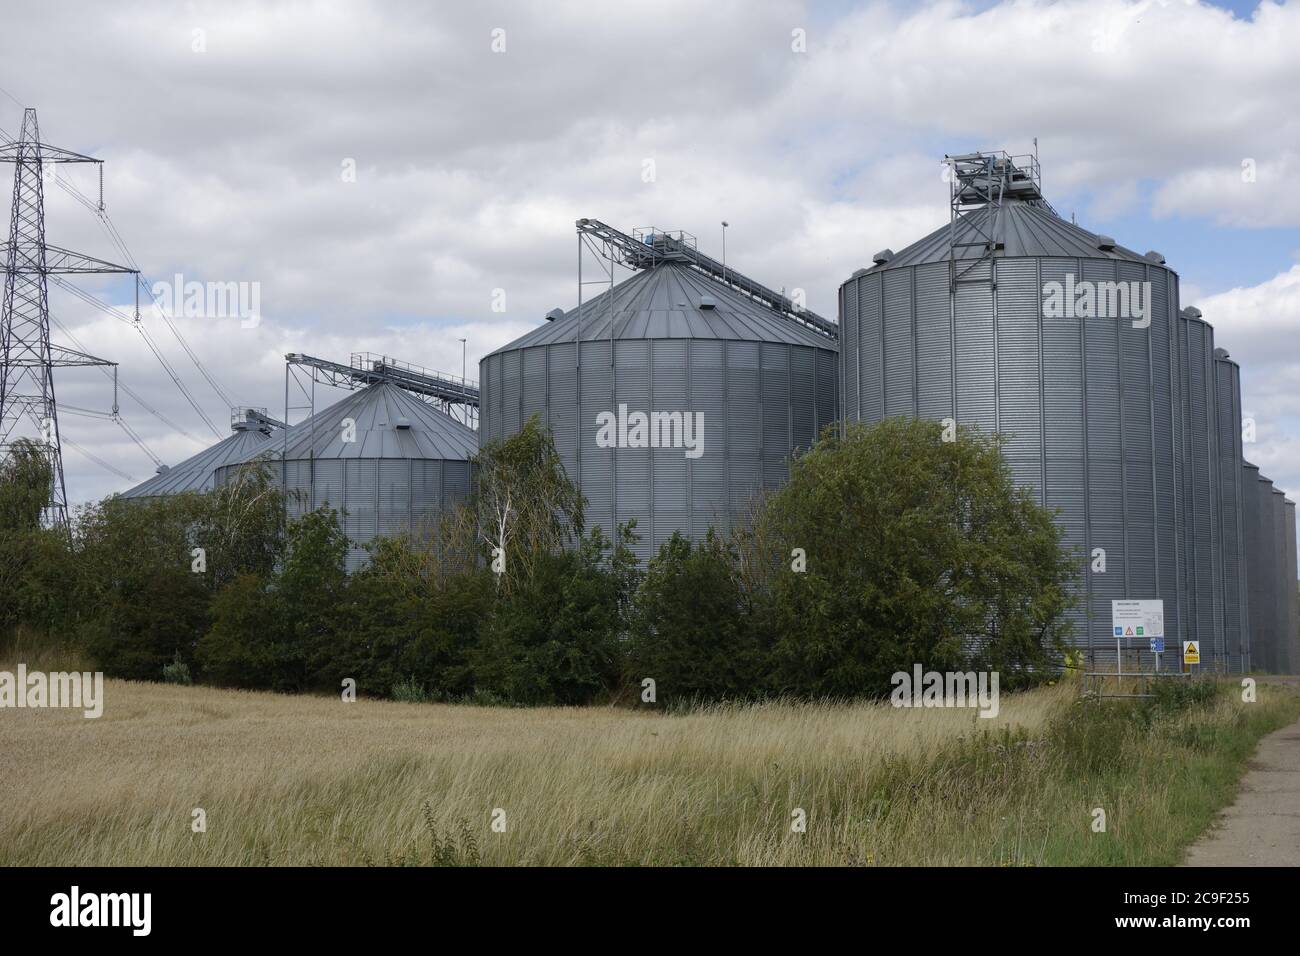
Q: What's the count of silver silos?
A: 10